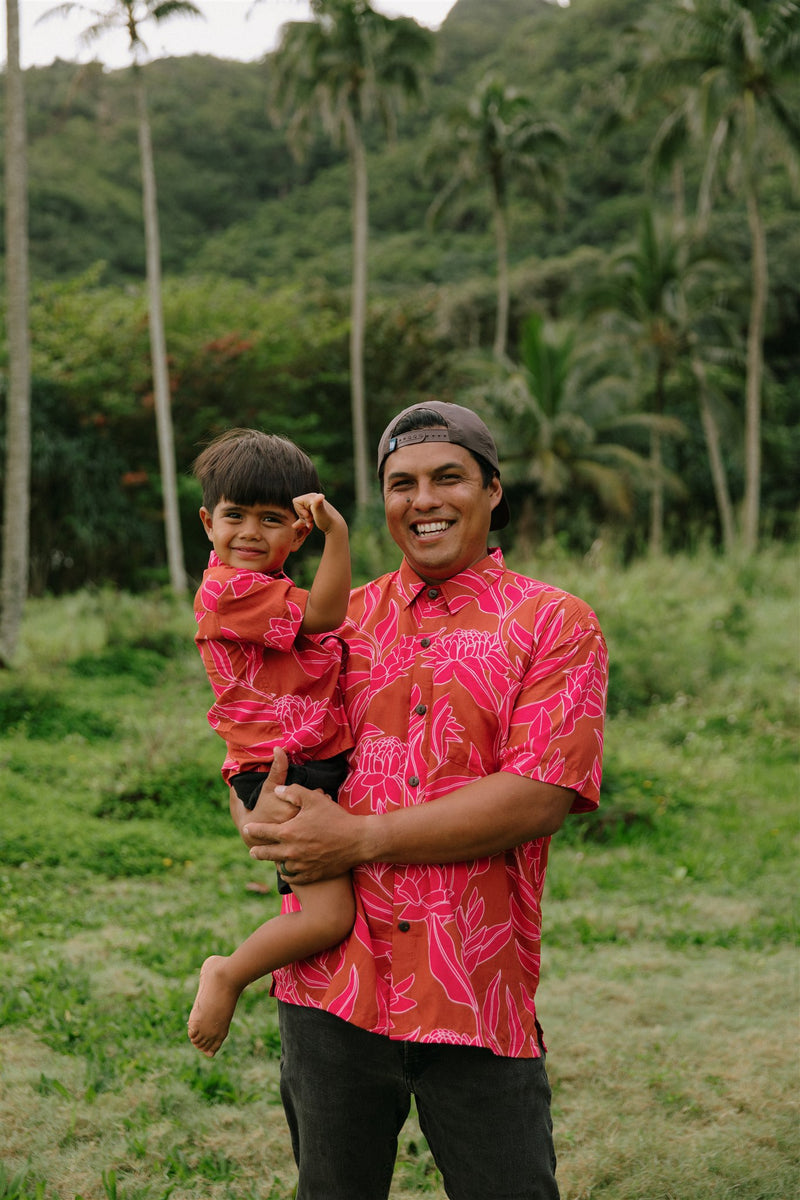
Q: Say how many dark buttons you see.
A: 5